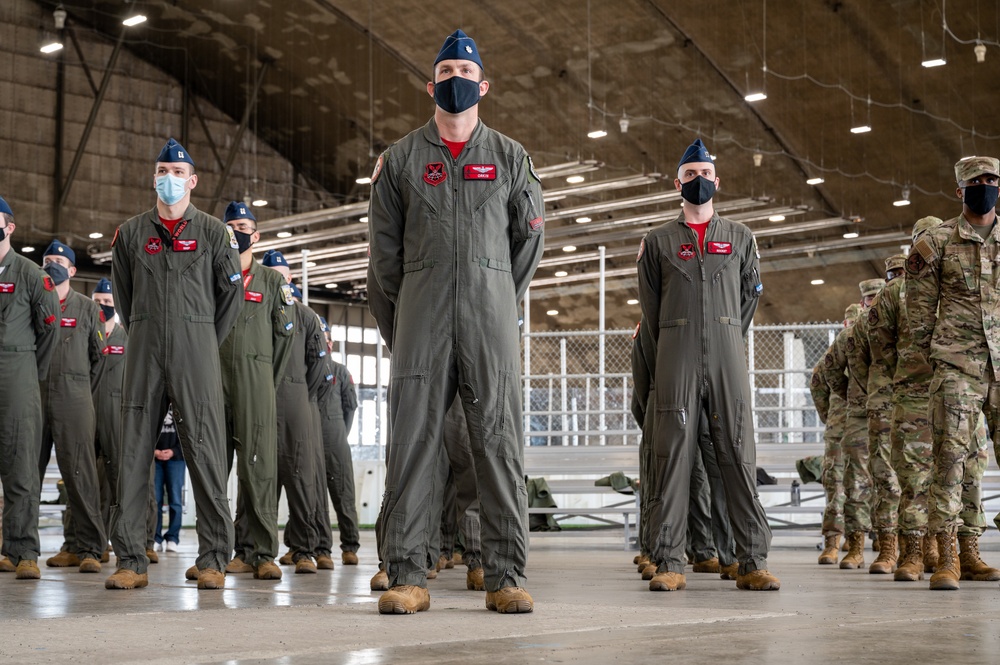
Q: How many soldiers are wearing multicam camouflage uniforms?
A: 5